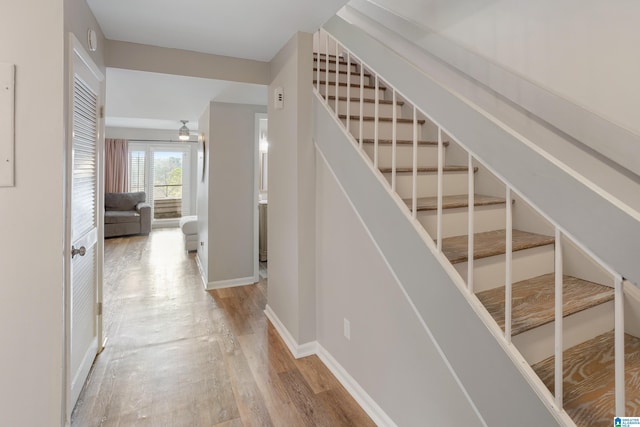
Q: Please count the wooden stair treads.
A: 12